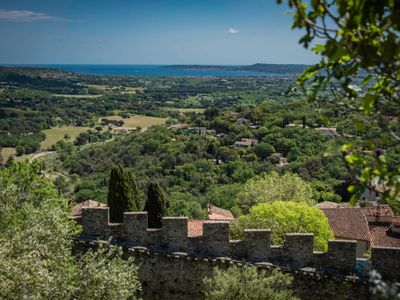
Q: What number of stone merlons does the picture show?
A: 8